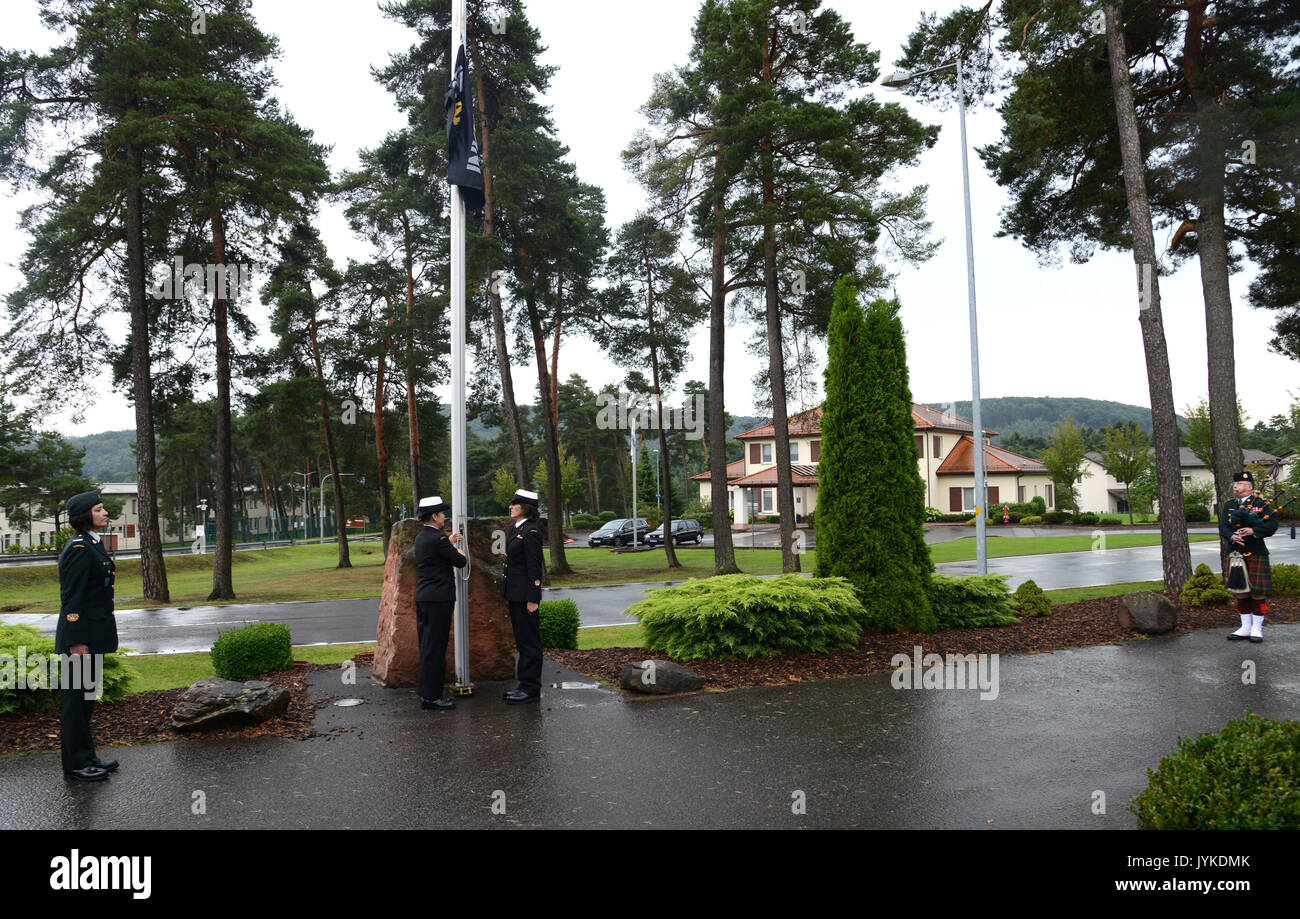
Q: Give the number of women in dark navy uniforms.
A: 2